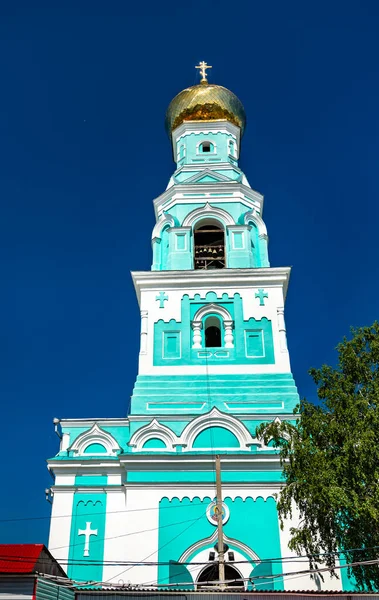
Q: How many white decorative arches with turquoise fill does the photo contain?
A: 4